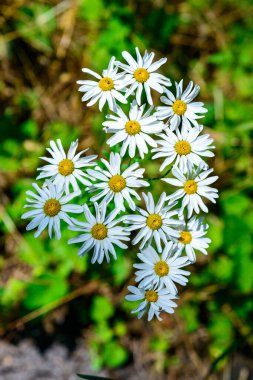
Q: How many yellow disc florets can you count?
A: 14